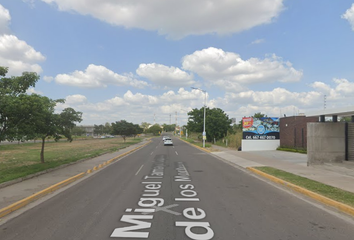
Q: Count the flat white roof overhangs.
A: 1